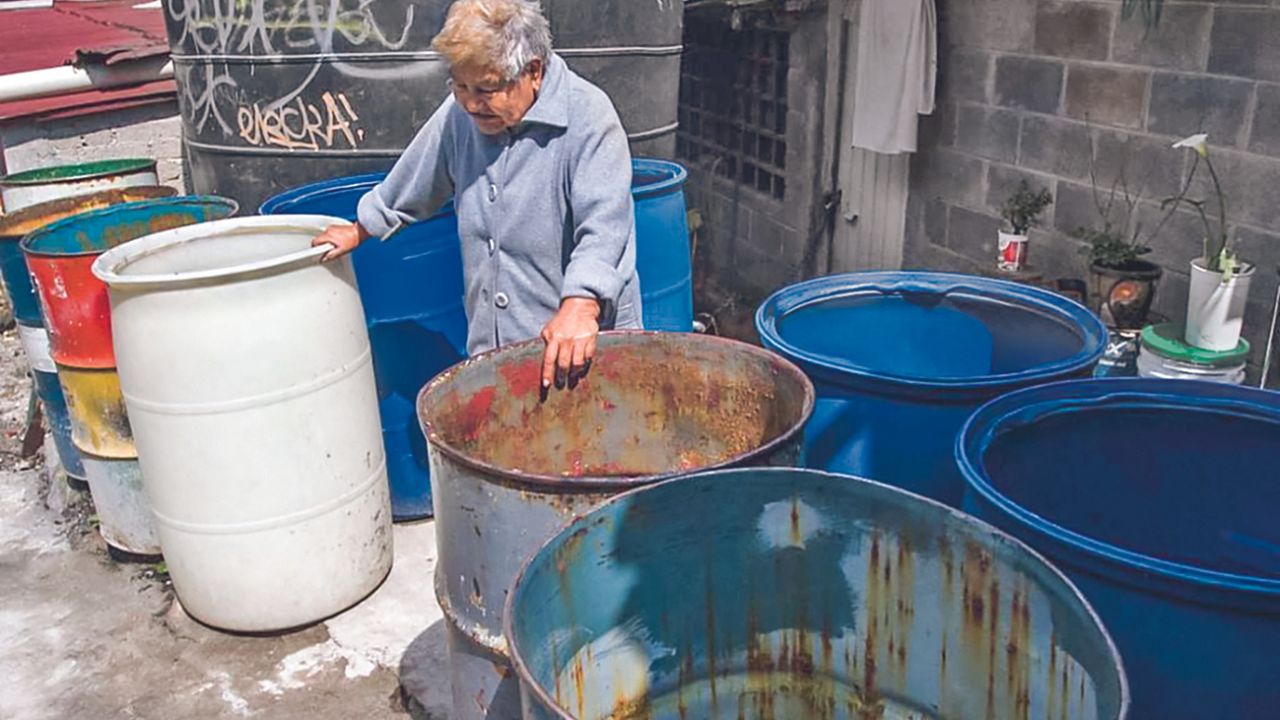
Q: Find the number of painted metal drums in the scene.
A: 5